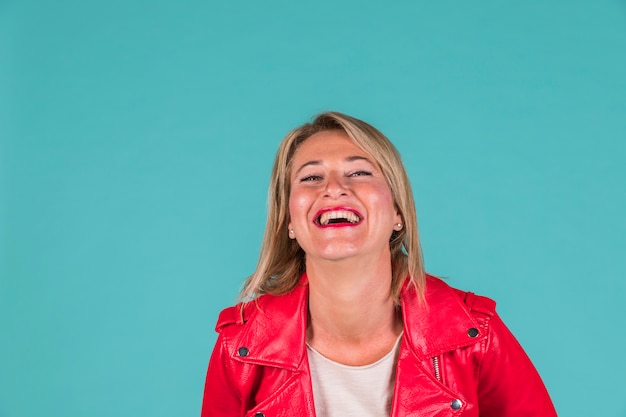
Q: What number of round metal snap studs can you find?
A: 4